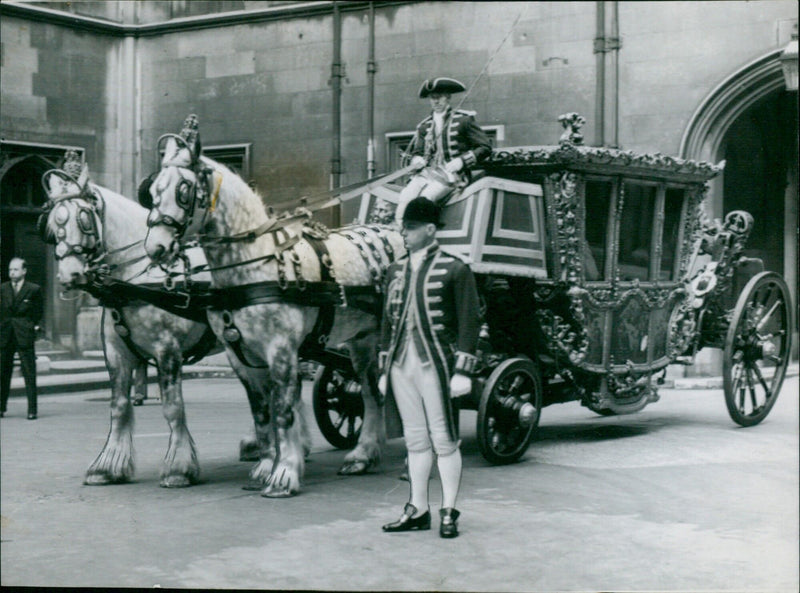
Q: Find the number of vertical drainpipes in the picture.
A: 4